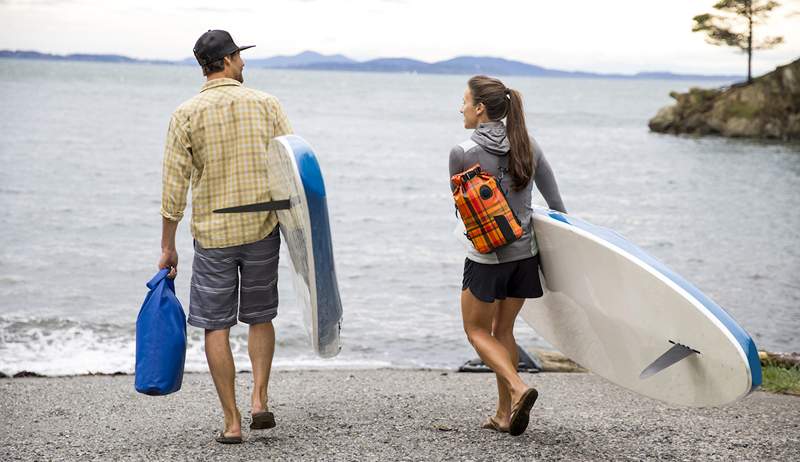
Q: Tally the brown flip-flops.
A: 4